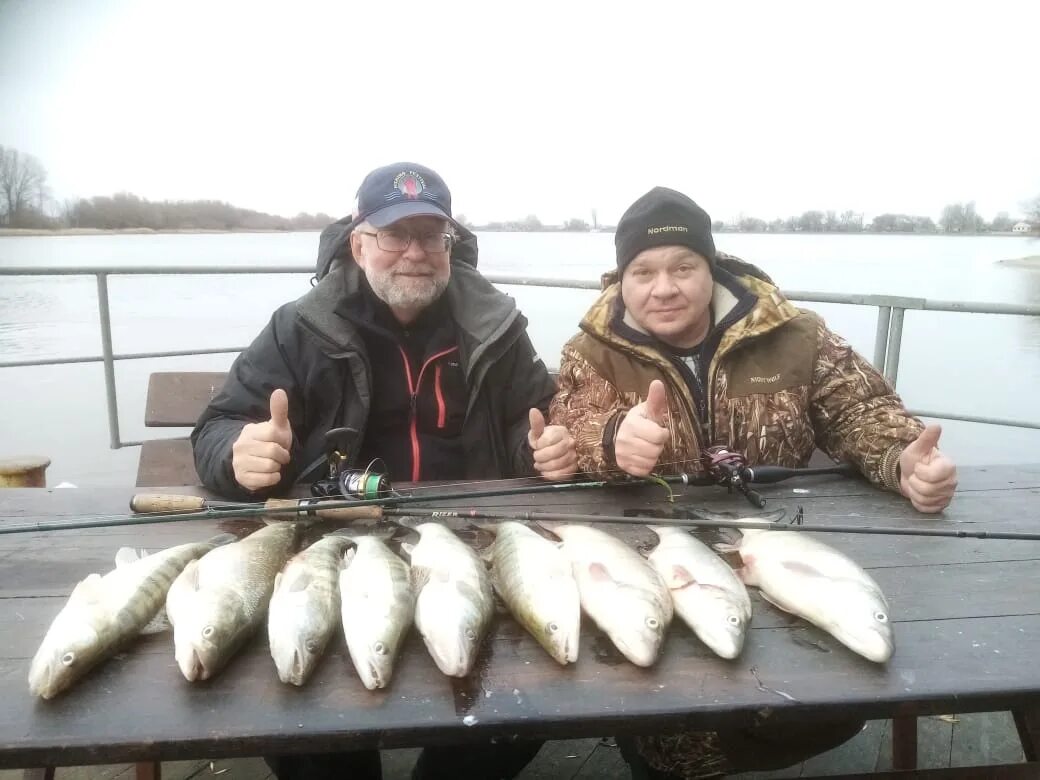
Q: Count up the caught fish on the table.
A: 9